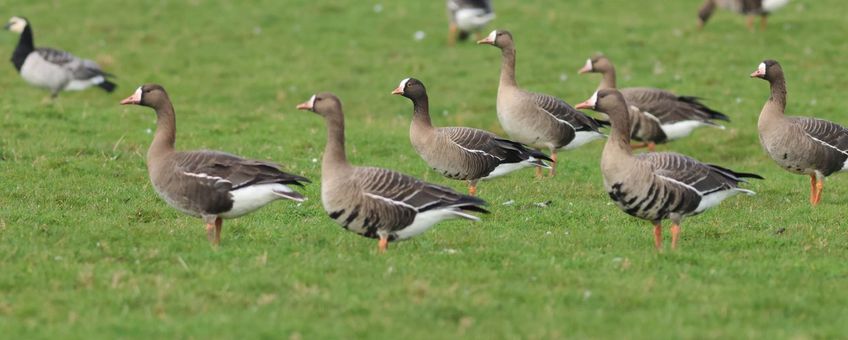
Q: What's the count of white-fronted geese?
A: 7